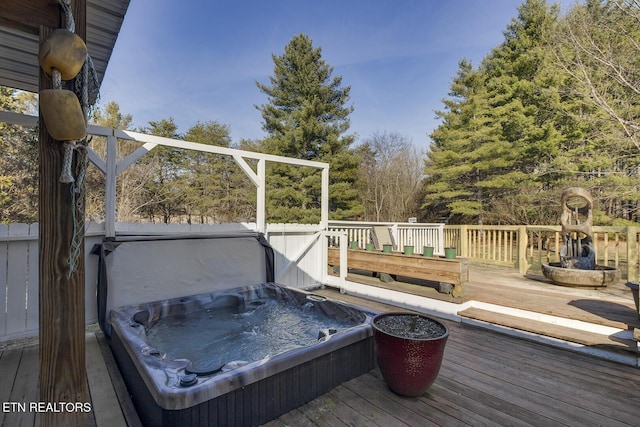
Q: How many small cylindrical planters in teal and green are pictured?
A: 6